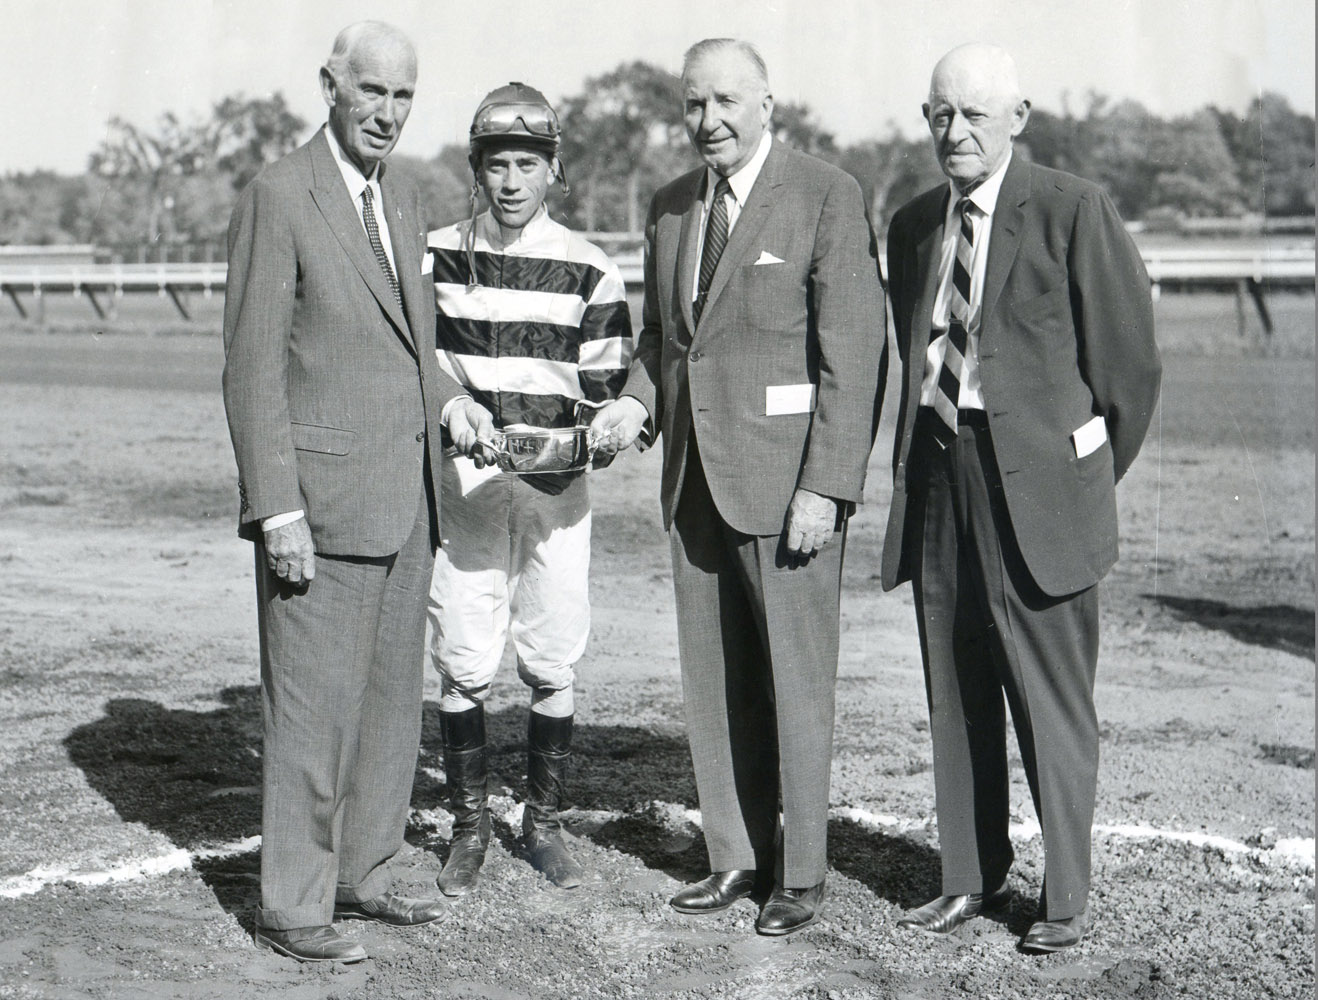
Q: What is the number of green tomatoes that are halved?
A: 0